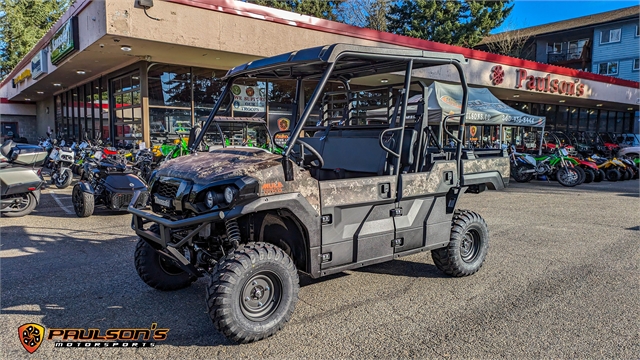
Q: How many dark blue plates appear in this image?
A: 0